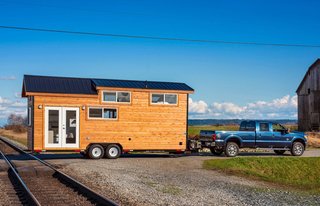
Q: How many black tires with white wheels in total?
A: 2